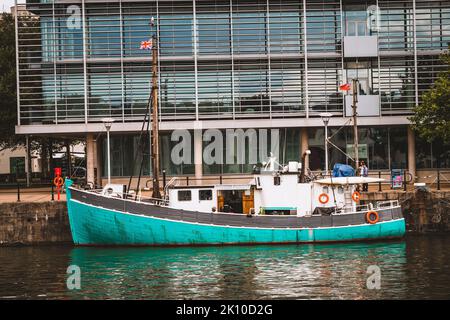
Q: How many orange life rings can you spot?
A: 4